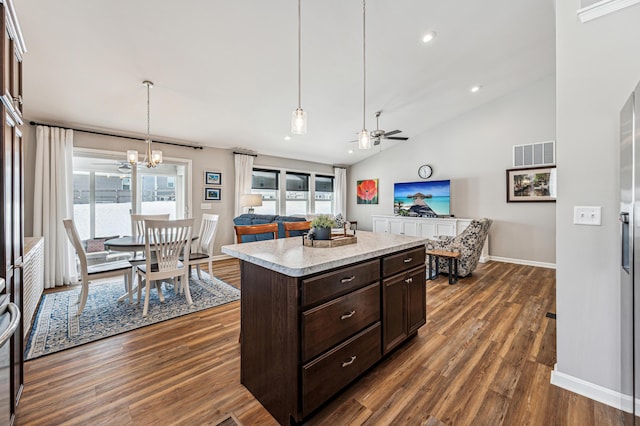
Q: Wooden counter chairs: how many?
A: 2